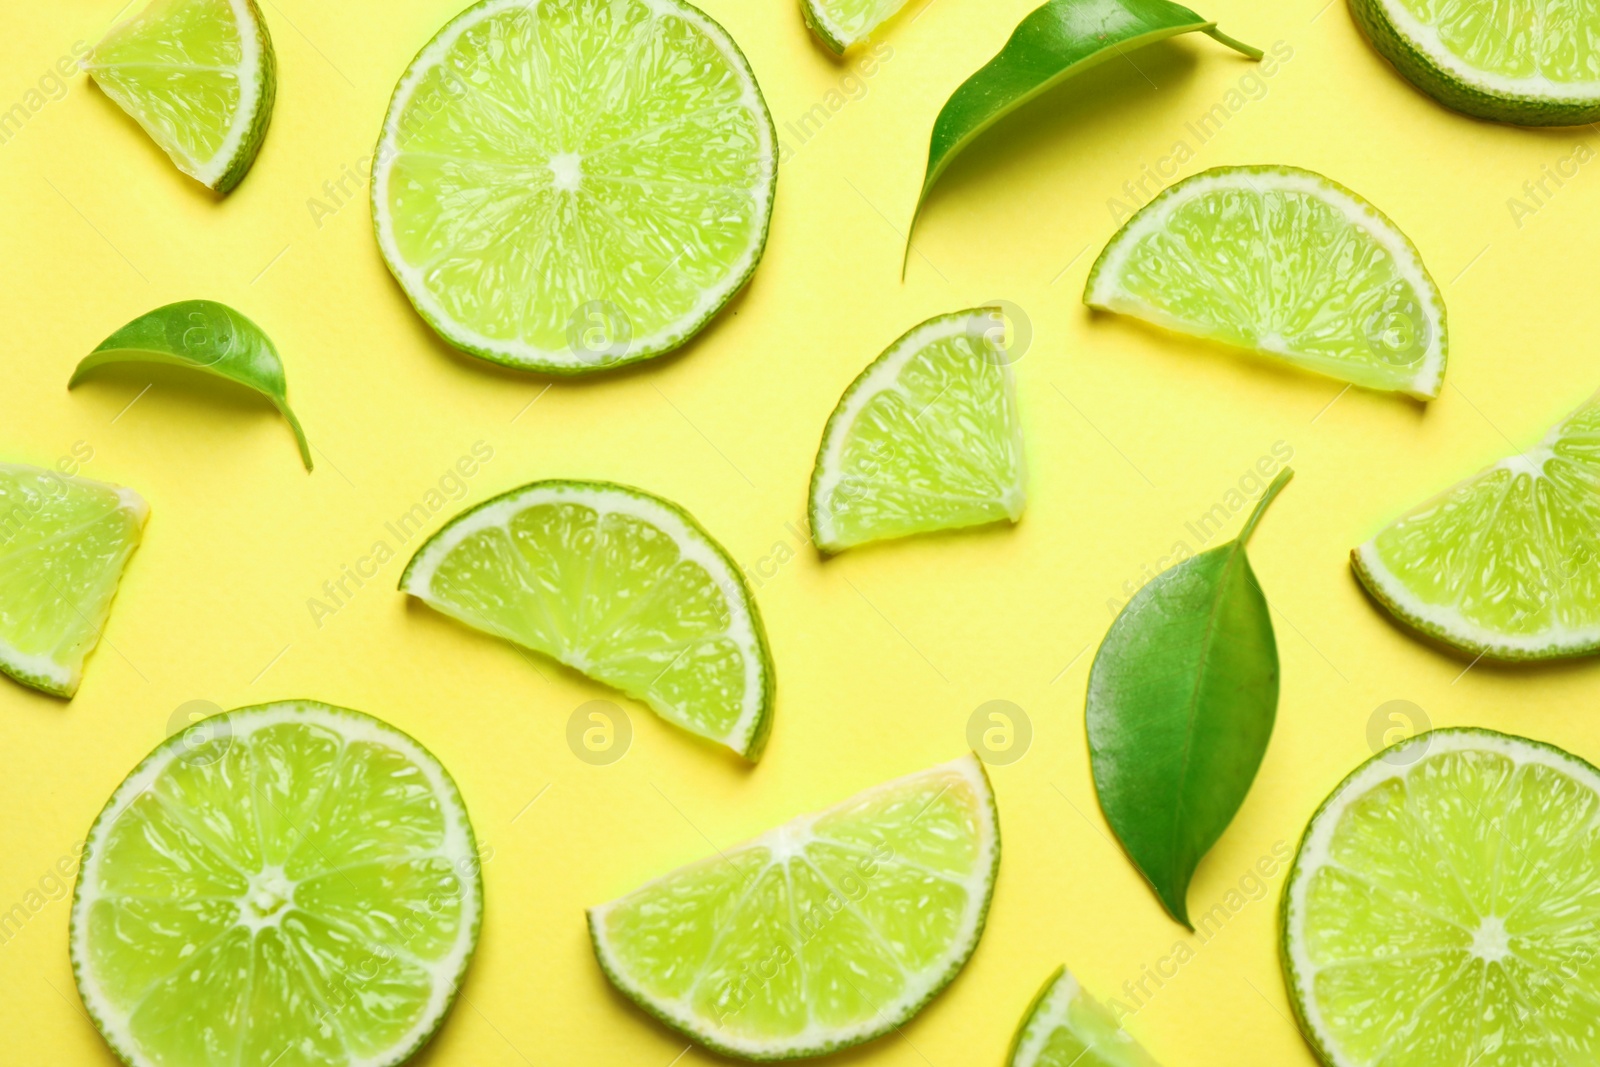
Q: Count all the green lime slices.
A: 13